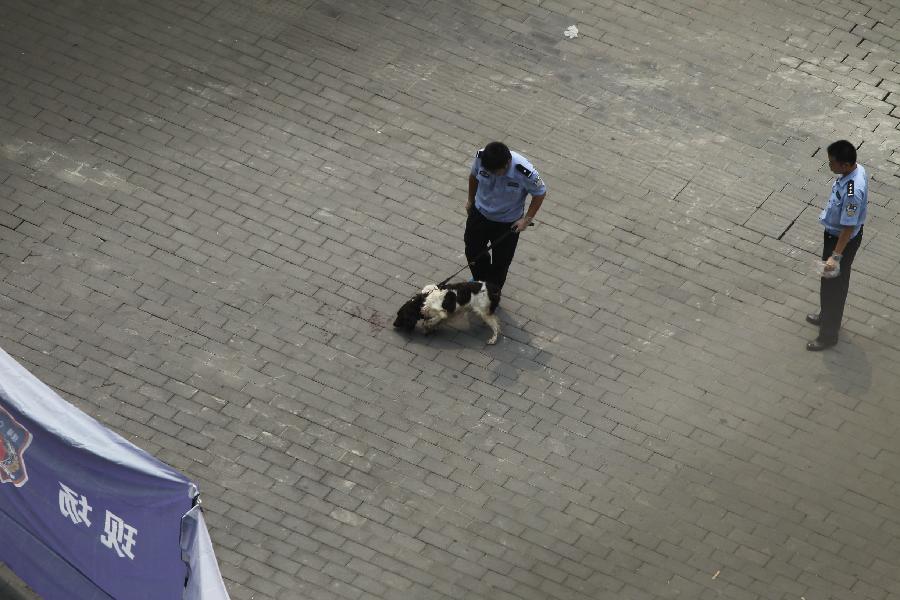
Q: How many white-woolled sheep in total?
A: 0